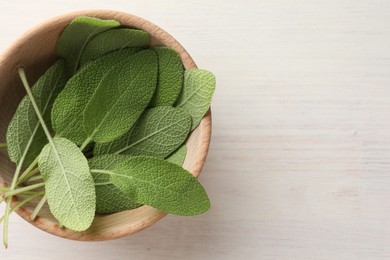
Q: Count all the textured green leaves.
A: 12